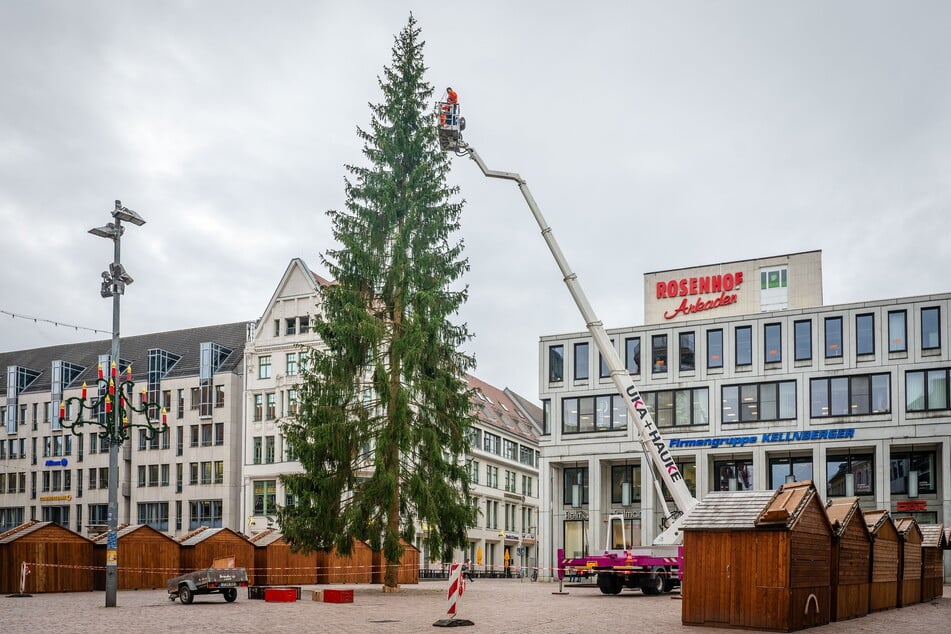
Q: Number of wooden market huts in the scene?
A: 11